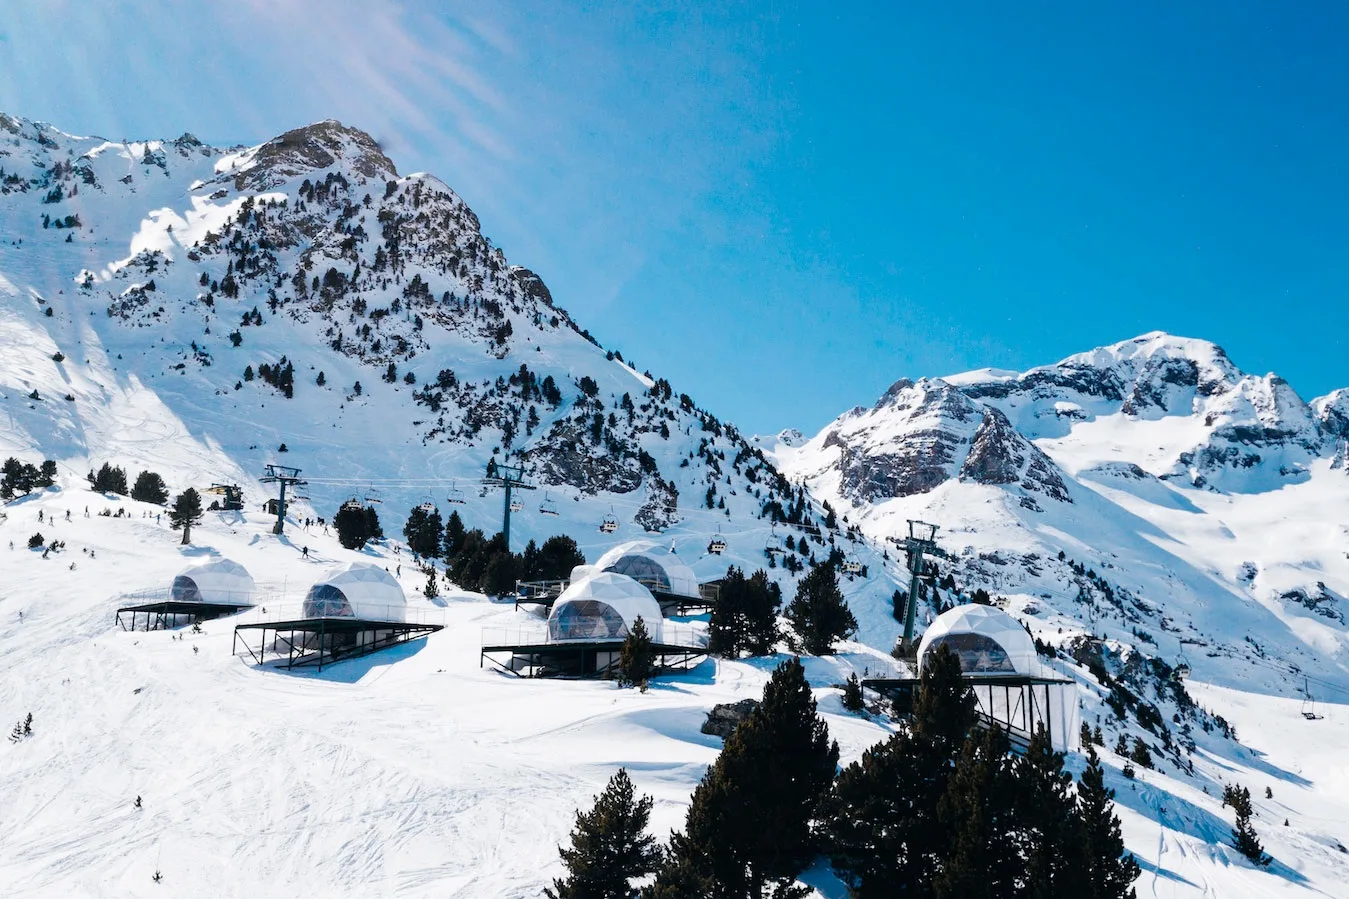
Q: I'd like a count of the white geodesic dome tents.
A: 5